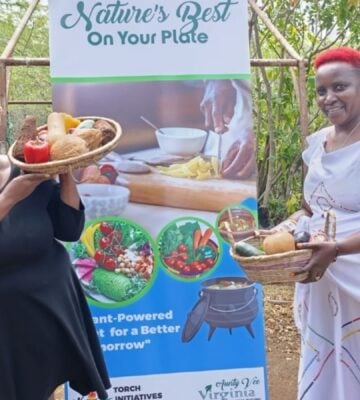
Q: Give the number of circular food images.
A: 3